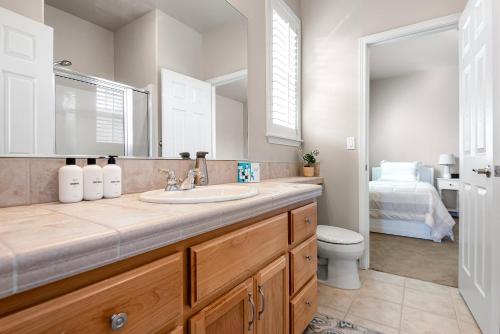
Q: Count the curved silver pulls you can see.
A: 2